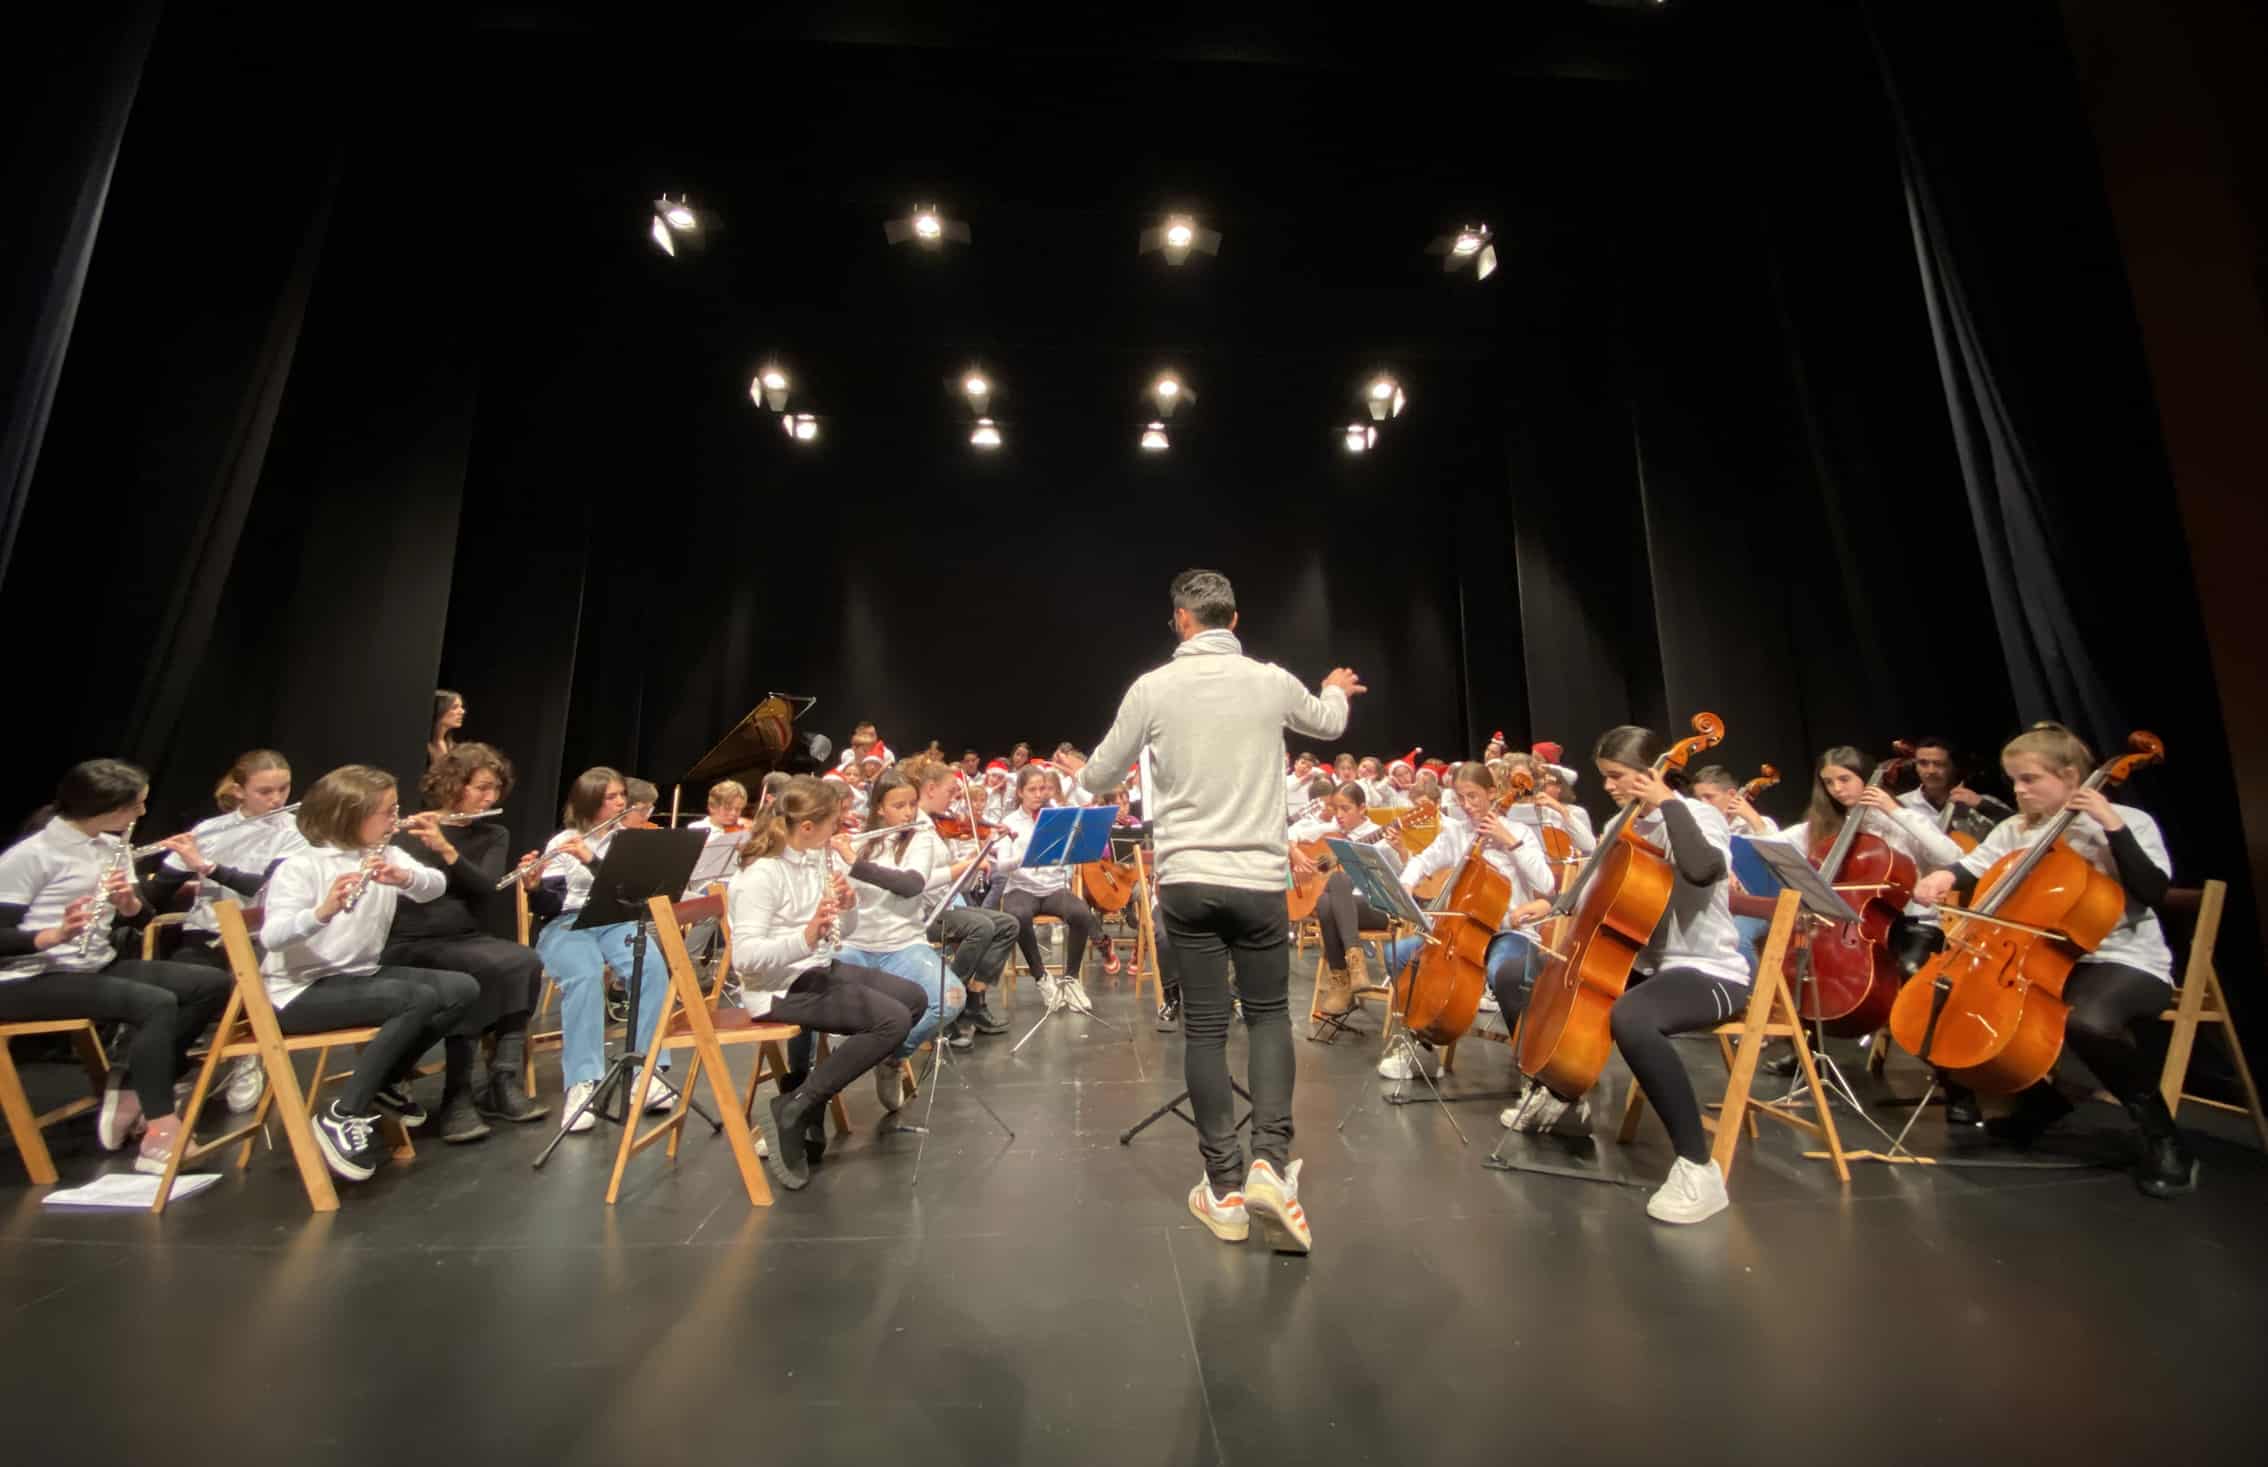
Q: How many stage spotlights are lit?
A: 12